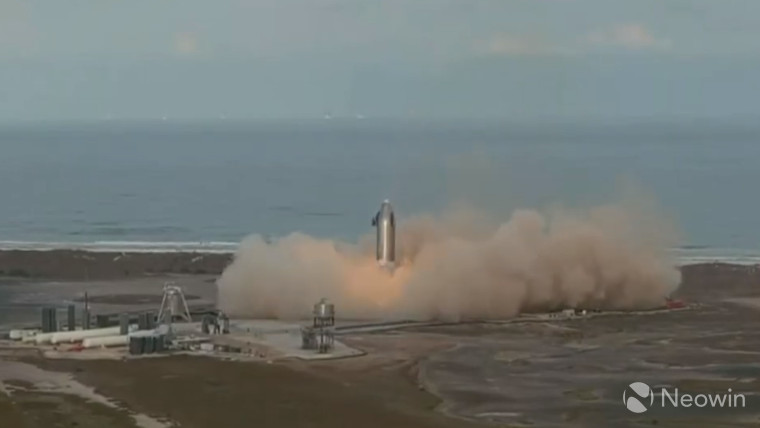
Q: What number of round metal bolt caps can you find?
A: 0